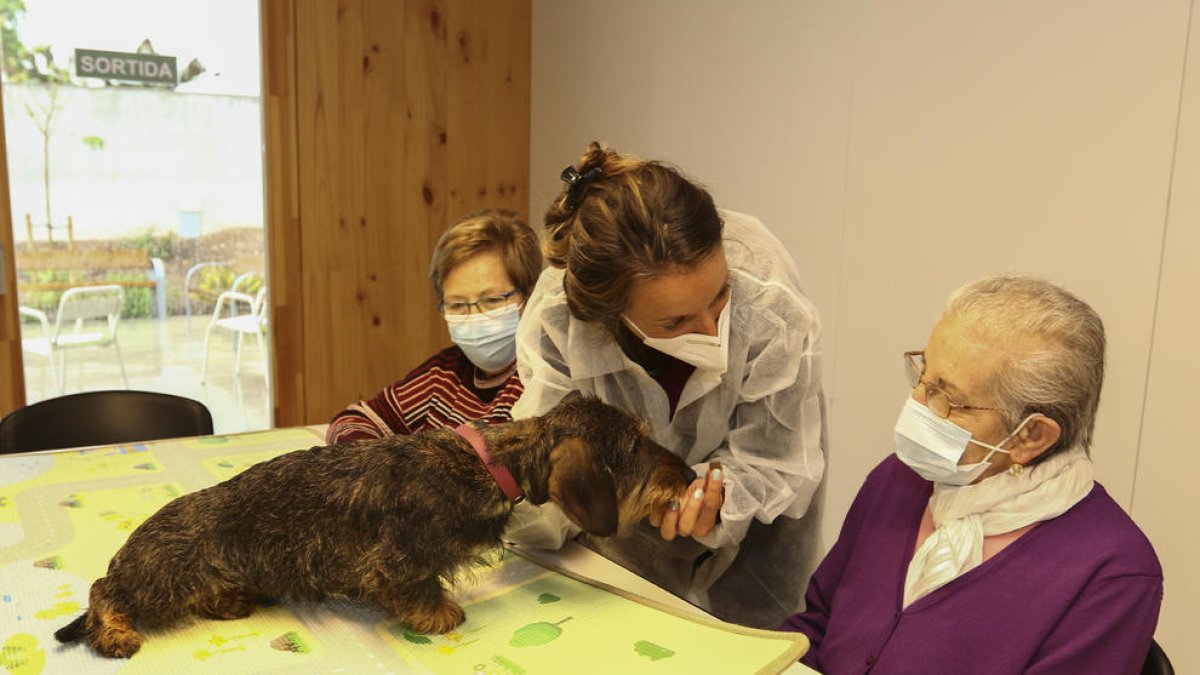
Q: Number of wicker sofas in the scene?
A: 0